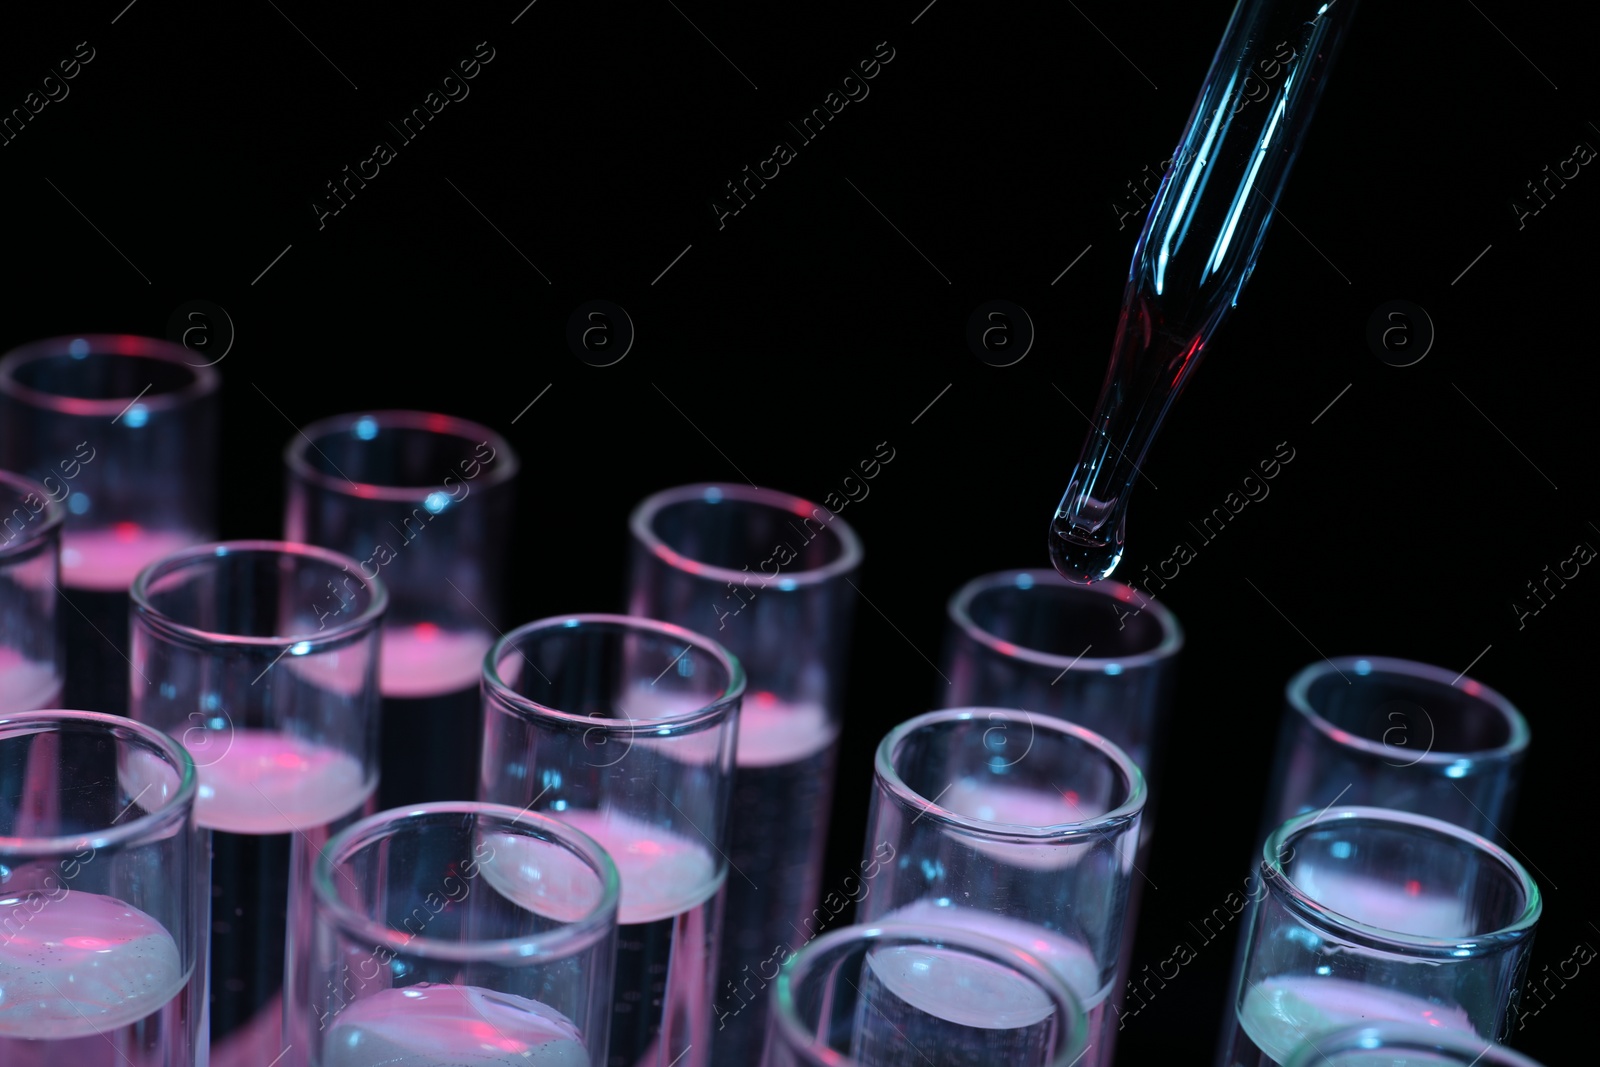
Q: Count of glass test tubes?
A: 14